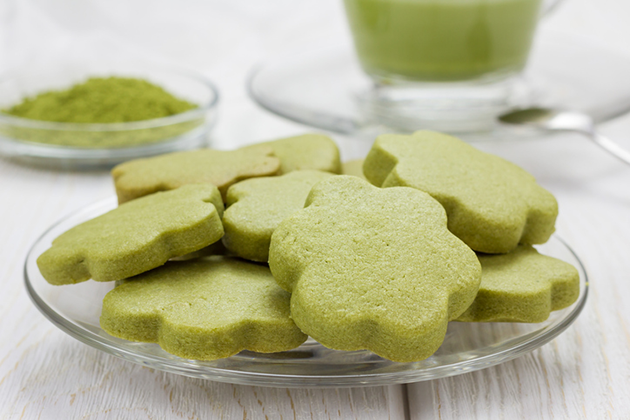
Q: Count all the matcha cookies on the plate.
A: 9